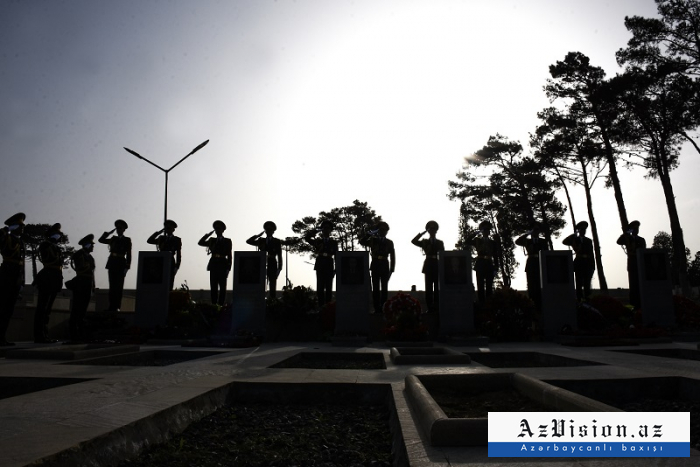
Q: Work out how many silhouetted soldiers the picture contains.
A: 14